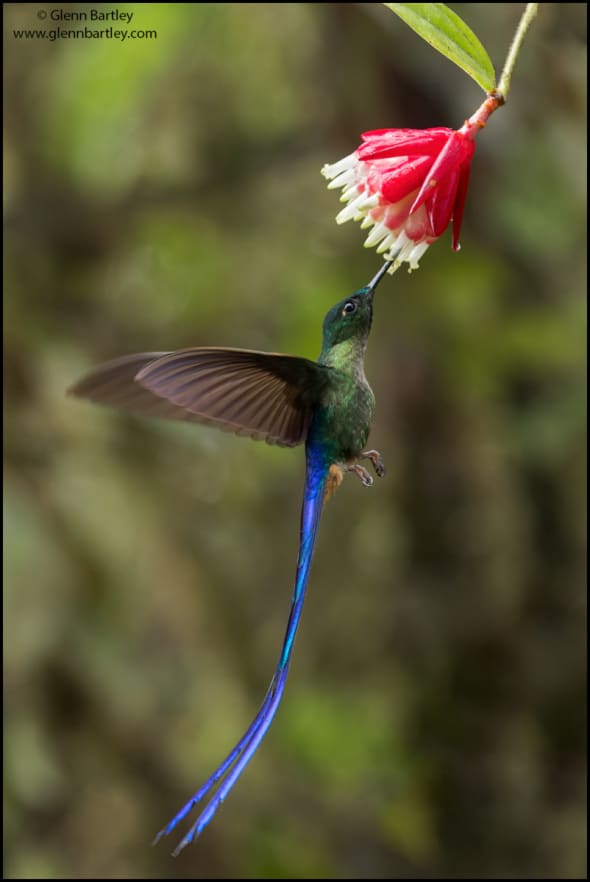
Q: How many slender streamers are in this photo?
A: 2